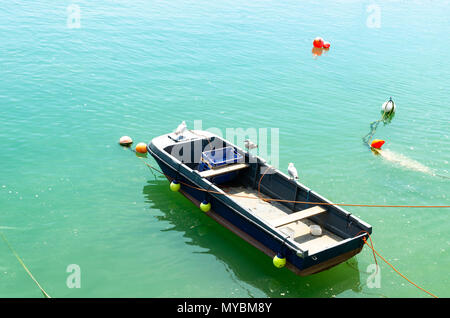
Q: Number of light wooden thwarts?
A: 2